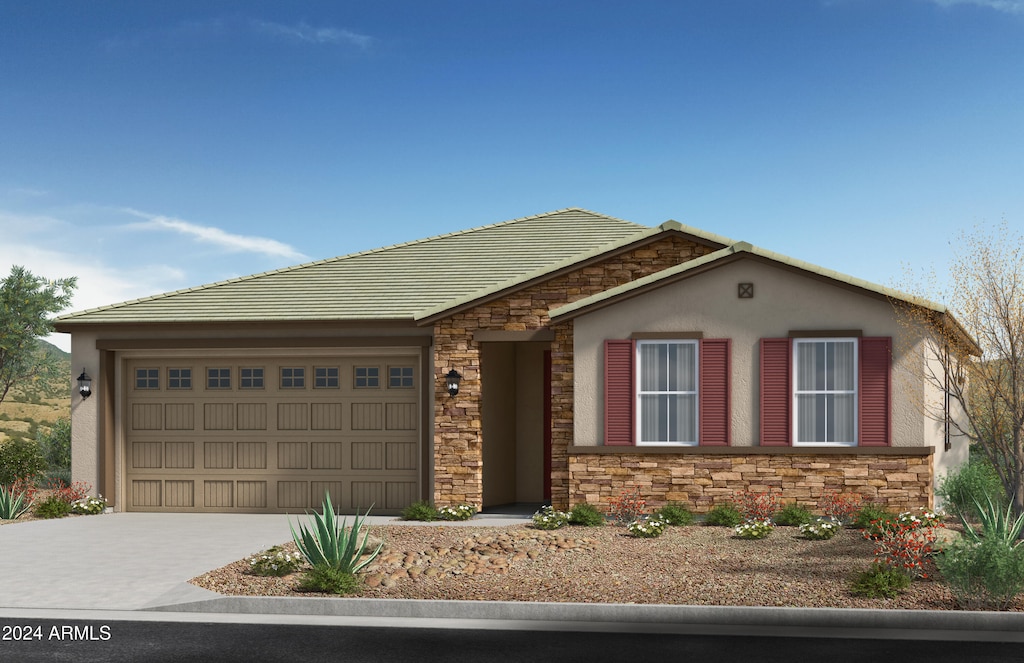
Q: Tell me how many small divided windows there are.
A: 8